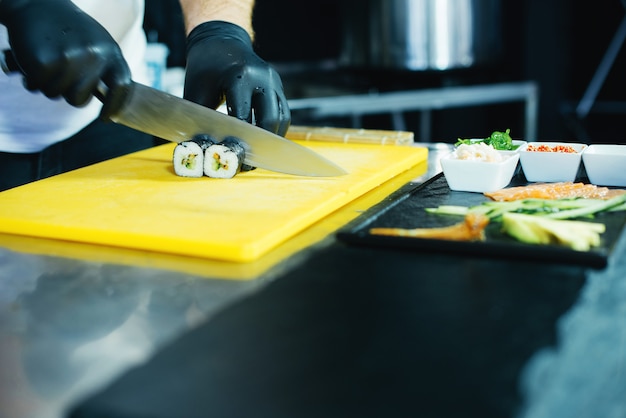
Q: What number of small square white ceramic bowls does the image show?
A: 4